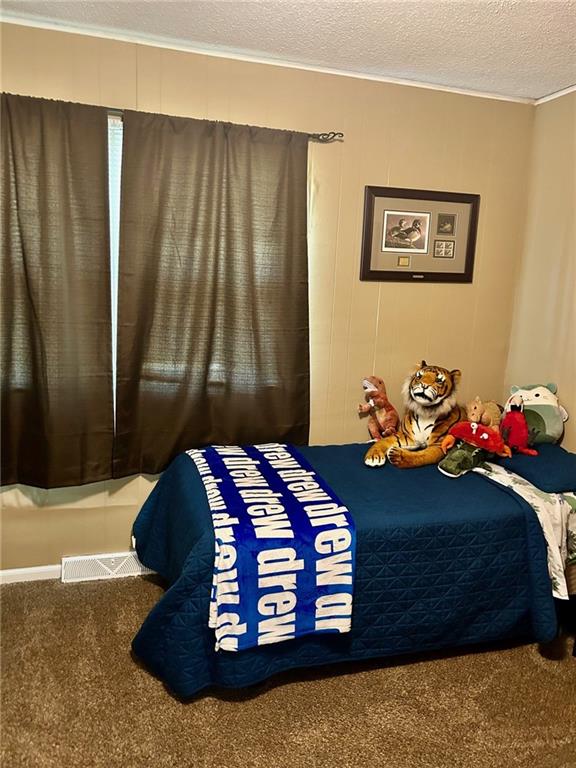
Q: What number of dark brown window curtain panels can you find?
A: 2